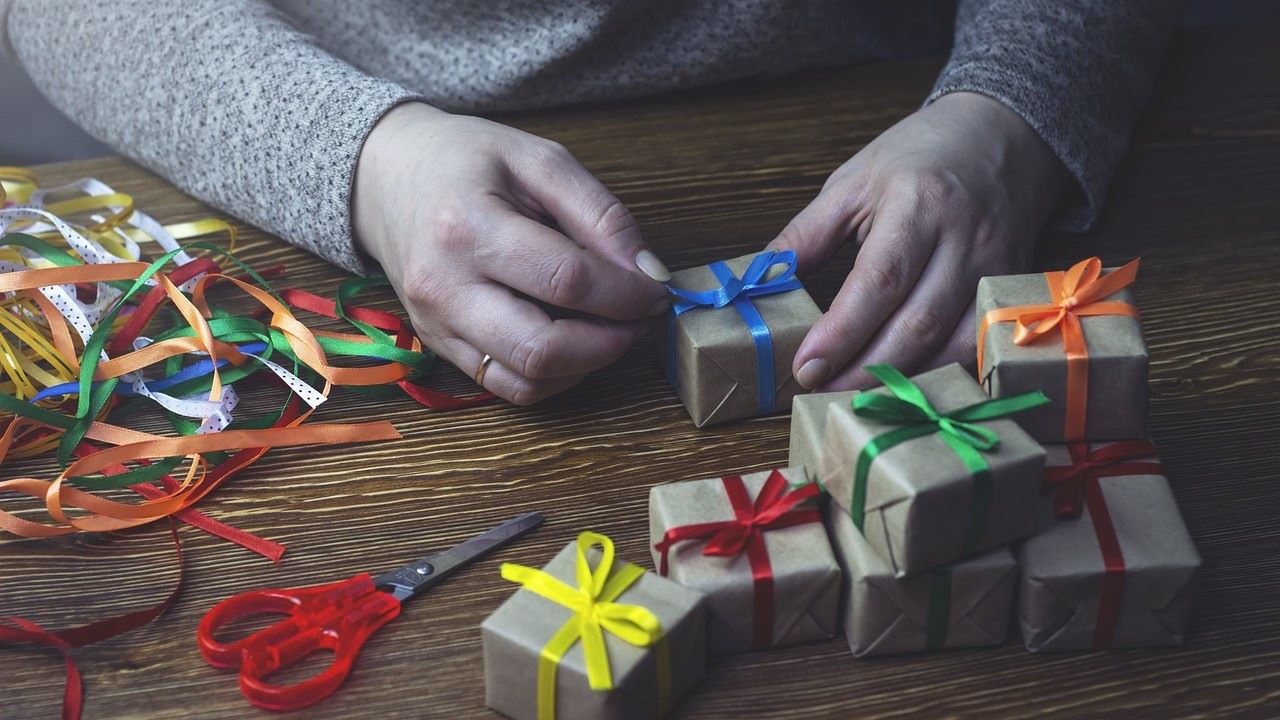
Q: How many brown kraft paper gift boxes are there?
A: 7